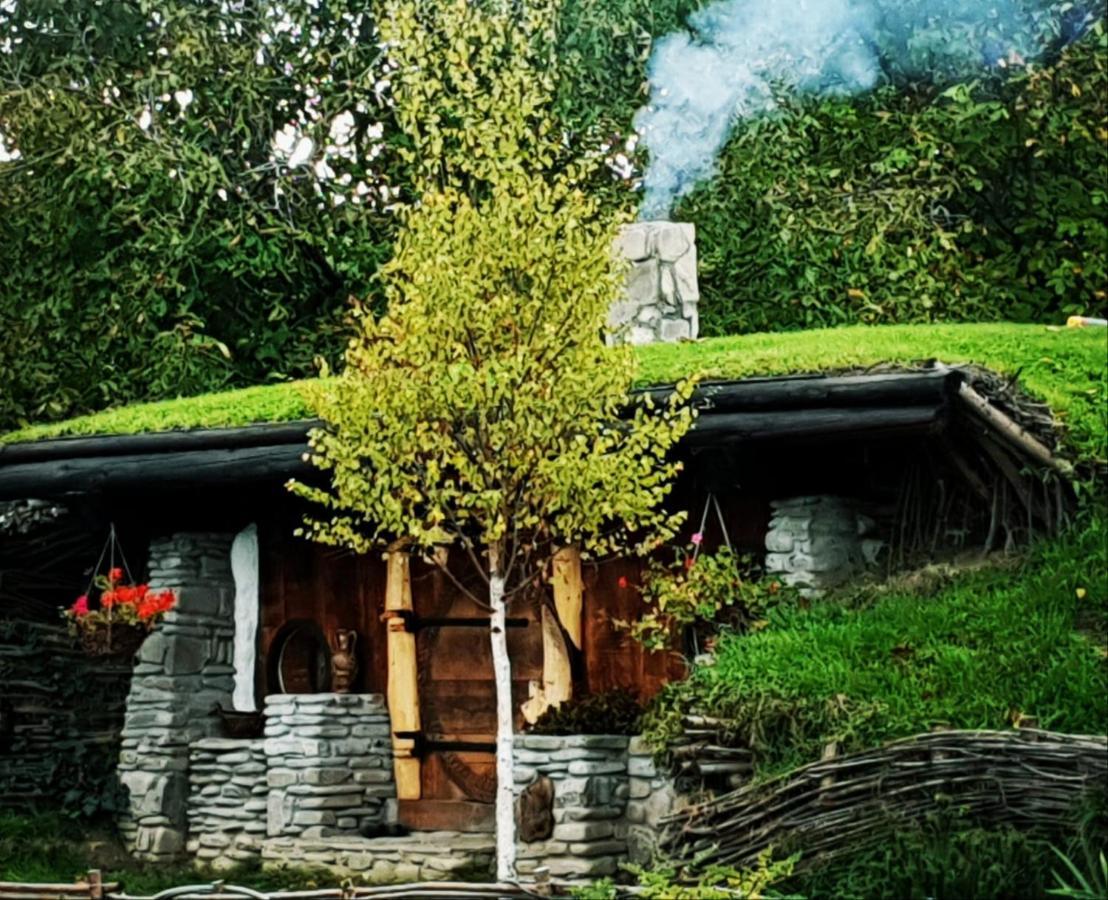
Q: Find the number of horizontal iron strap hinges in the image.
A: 2